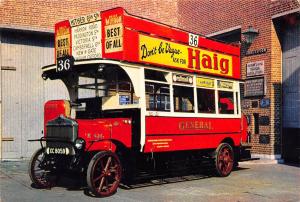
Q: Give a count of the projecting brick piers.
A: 1